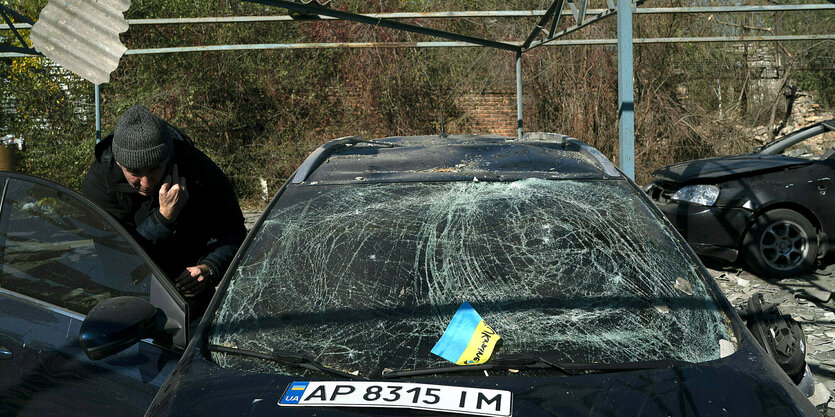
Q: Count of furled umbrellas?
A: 0